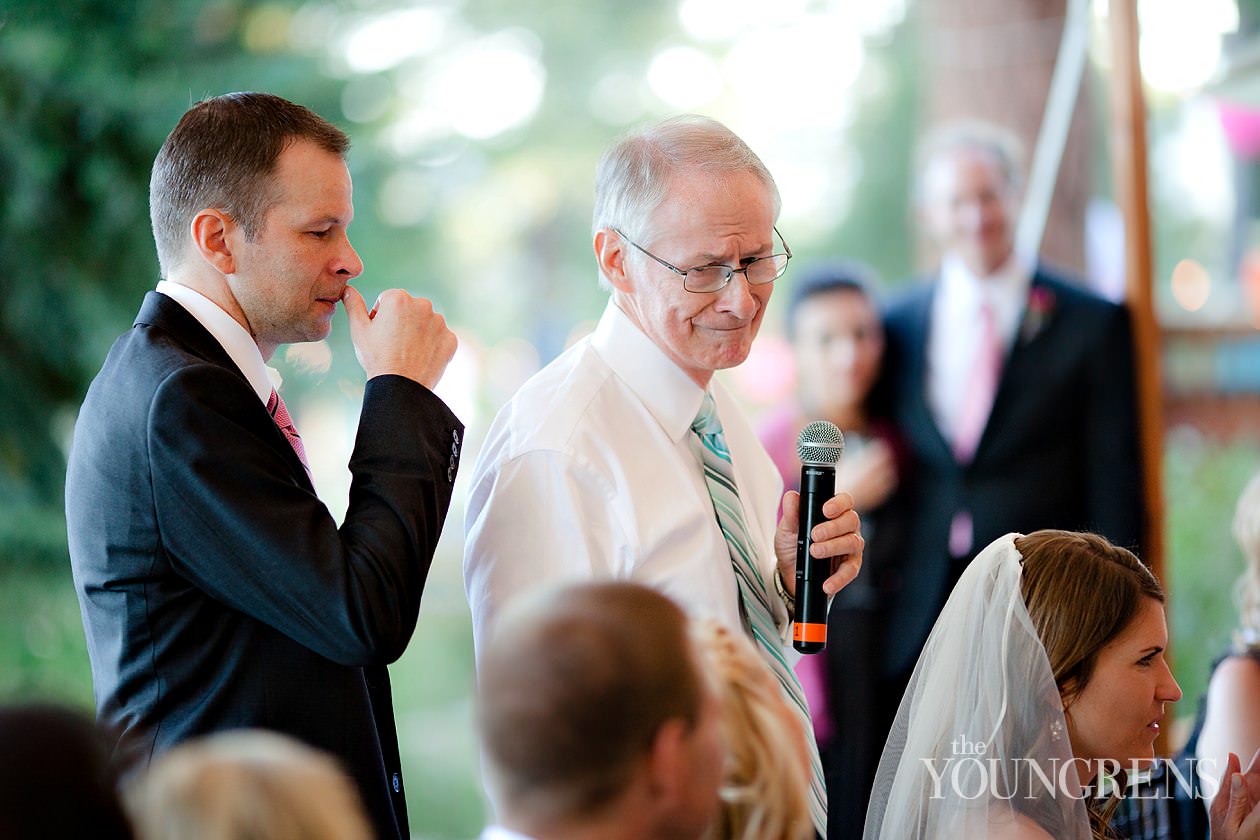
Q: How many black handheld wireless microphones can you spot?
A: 1